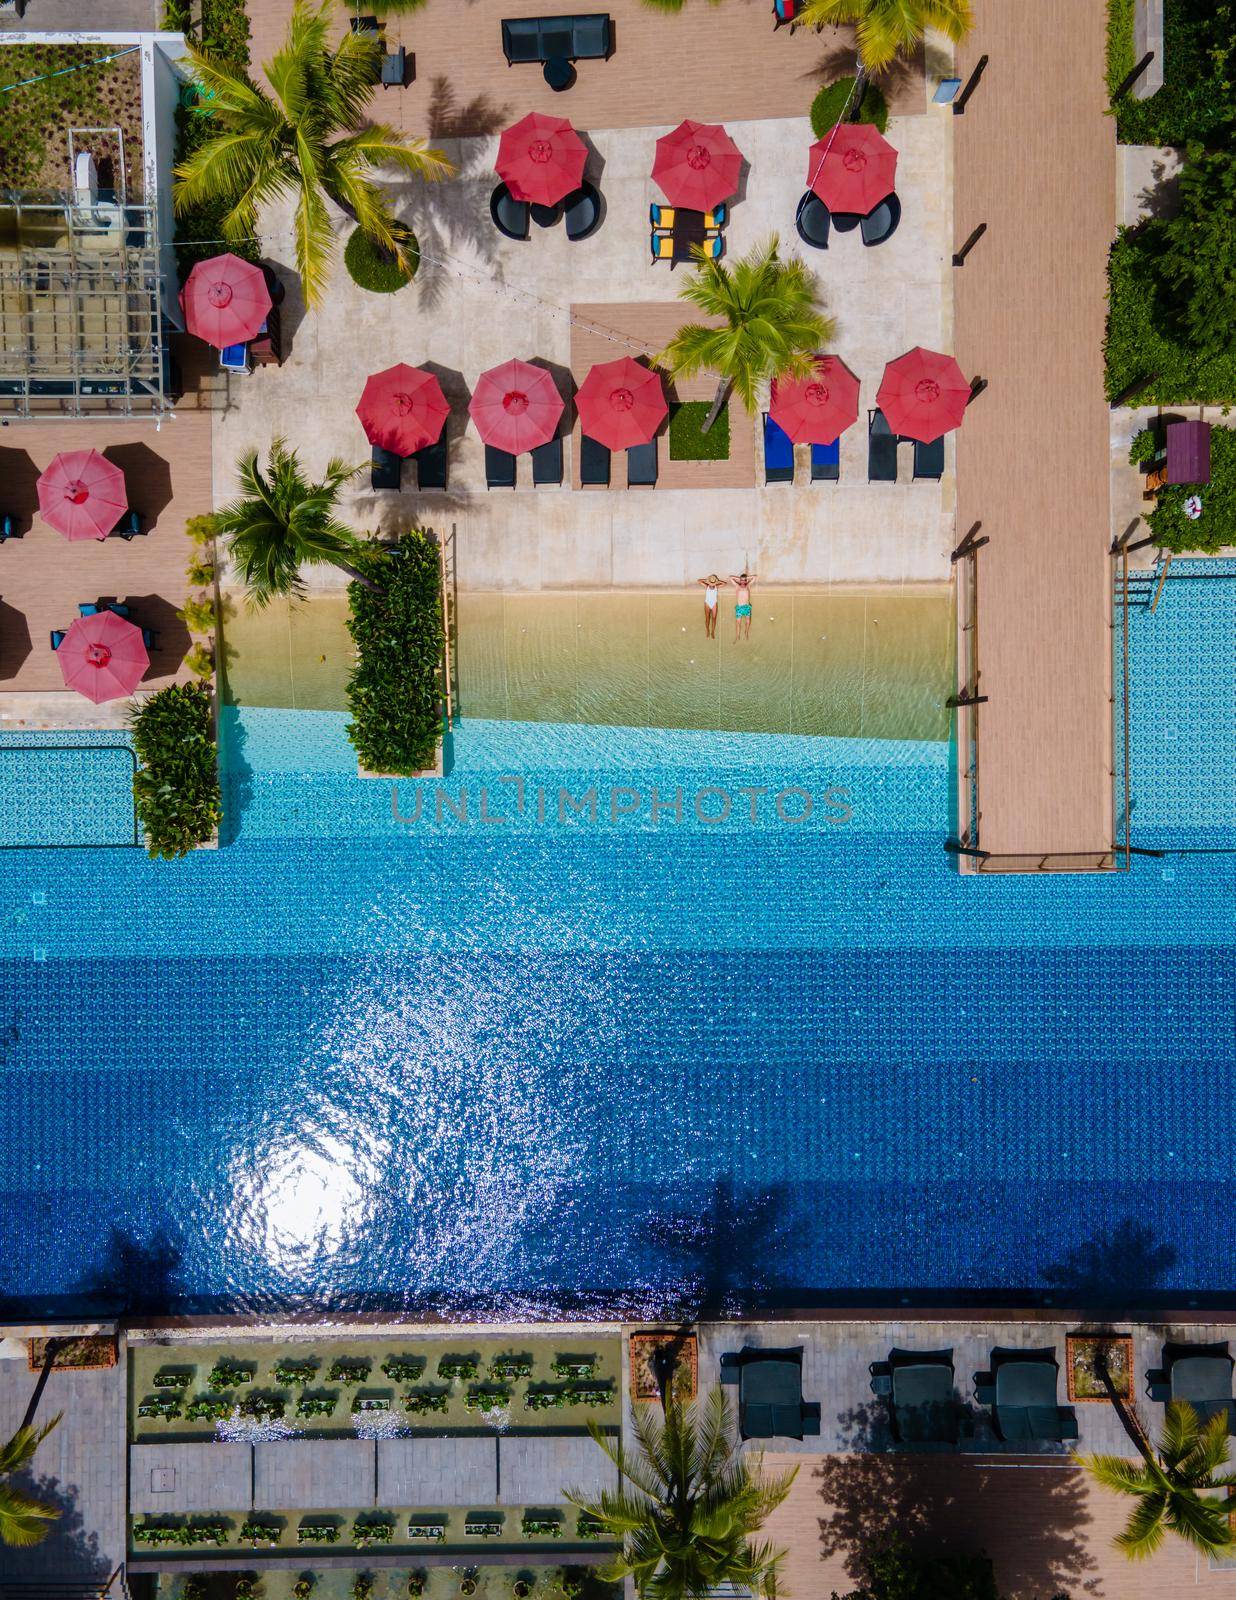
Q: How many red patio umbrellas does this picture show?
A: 11